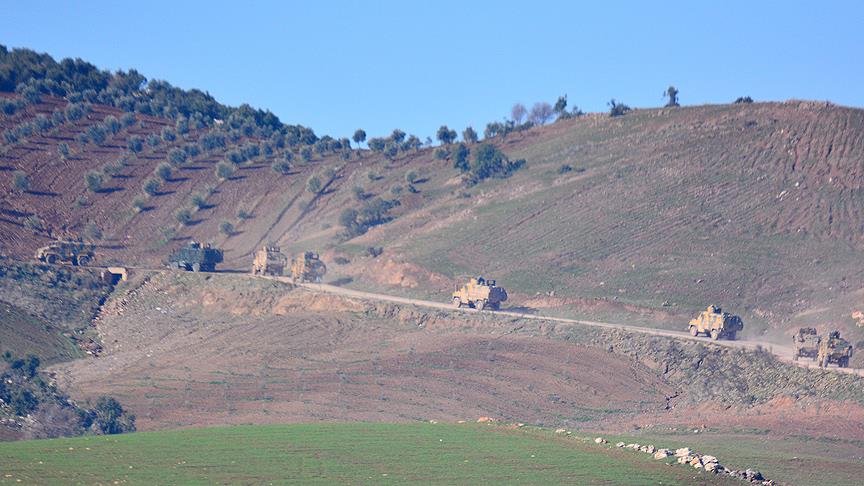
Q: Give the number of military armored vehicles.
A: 8